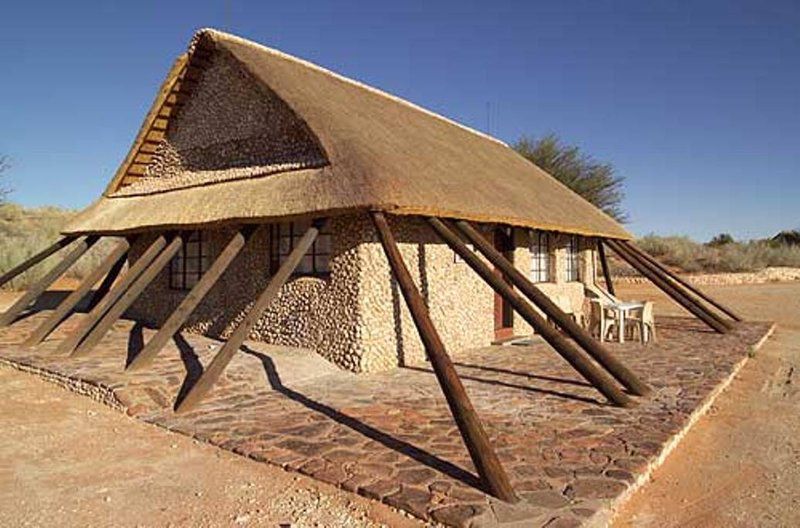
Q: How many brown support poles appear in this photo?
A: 15